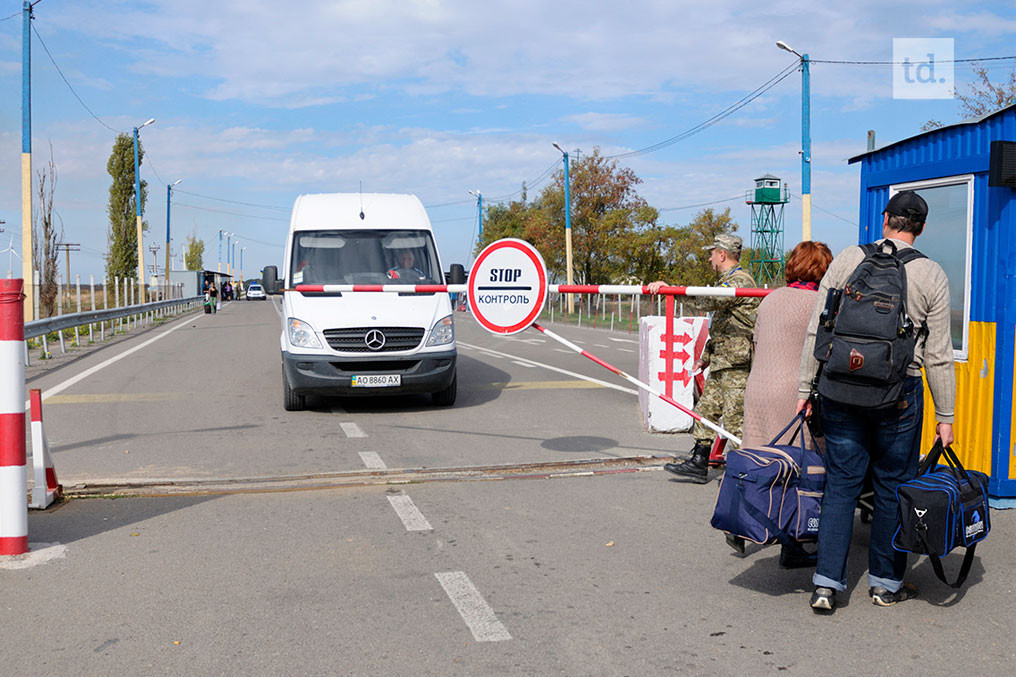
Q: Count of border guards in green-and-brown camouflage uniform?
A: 1